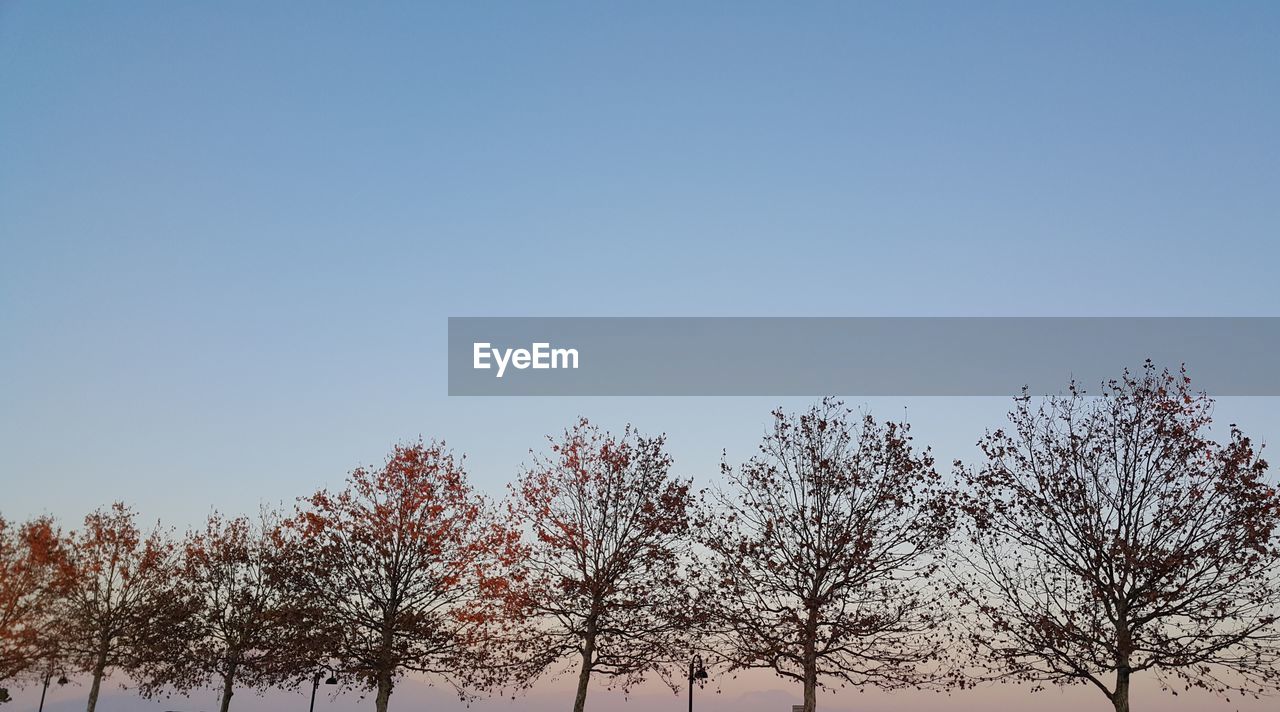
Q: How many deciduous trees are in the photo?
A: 7